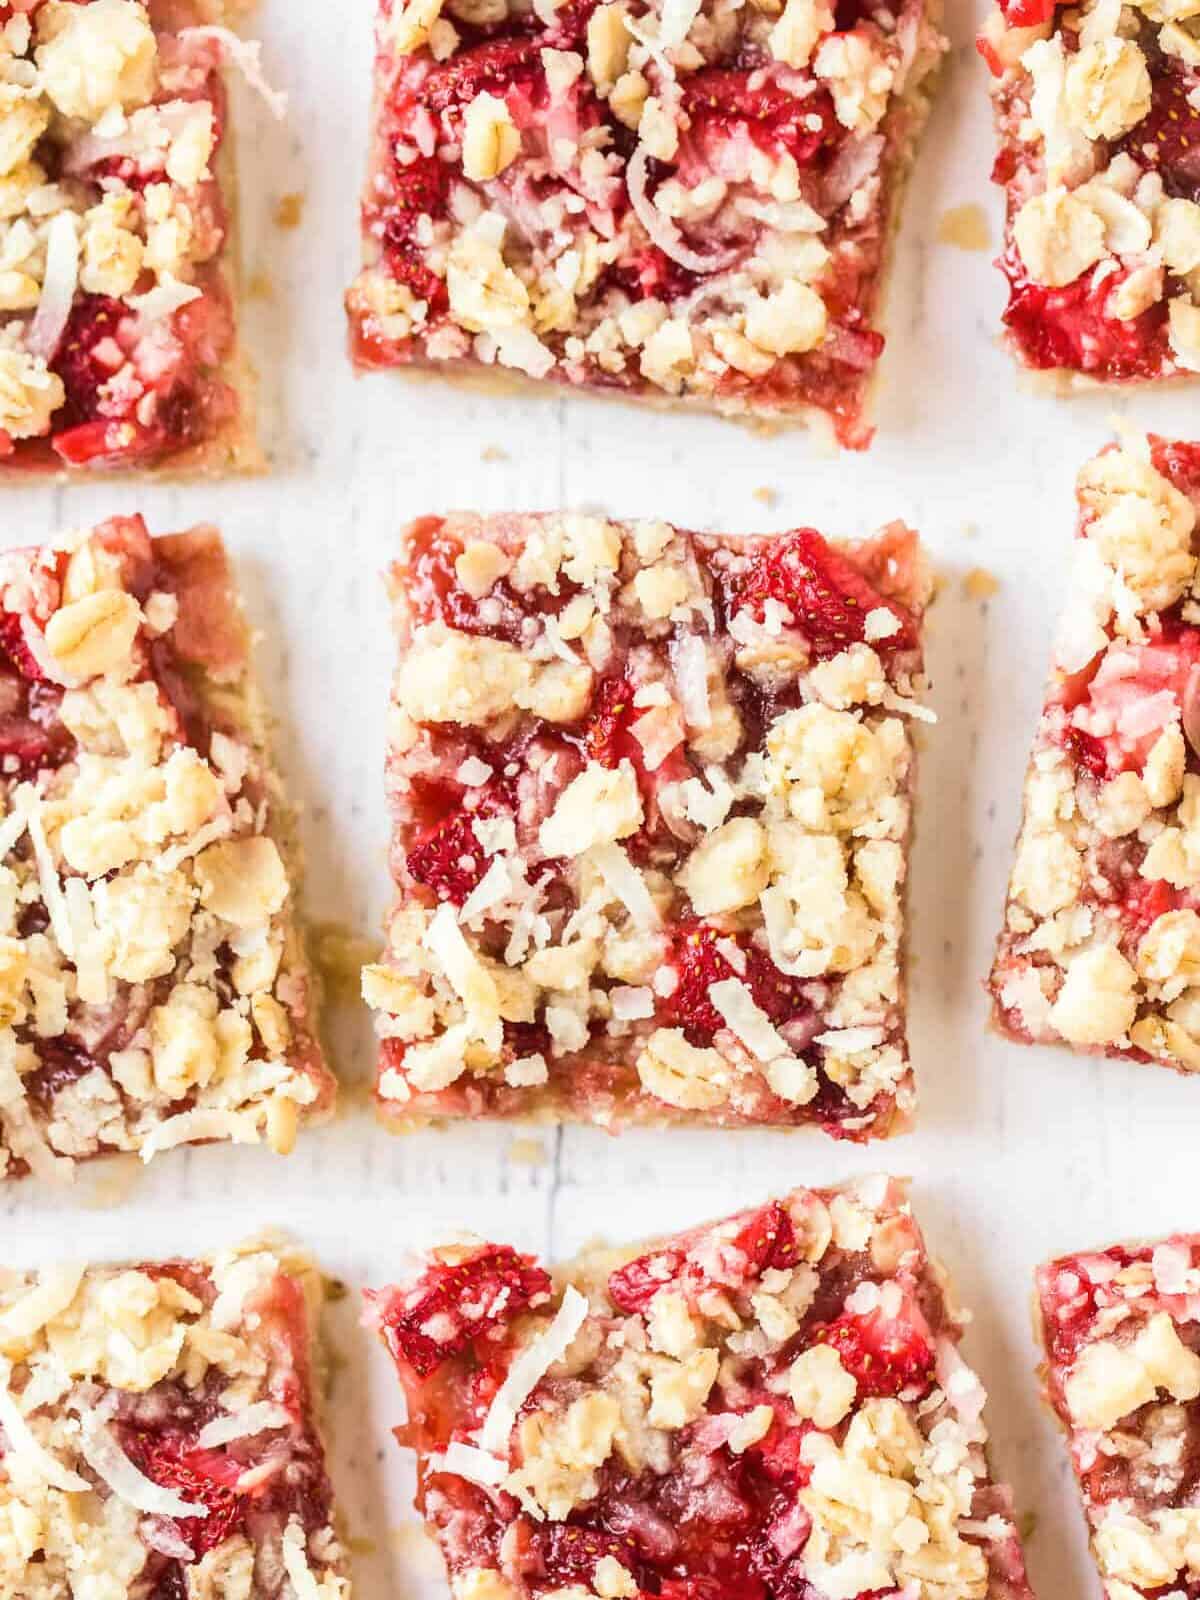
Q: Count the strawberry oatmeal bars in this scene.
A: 9